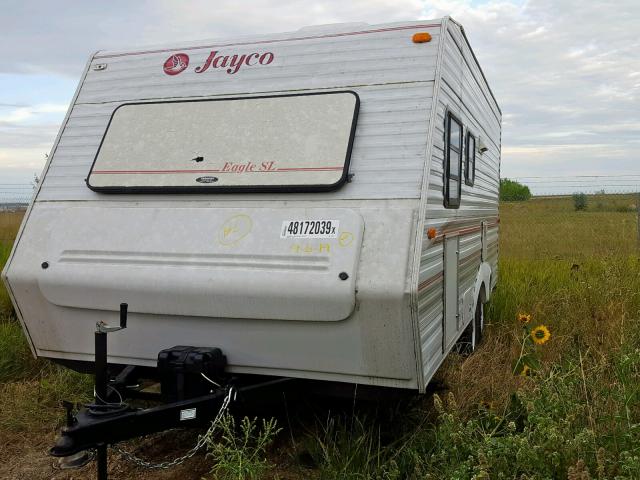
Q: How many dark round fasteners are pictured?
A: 2